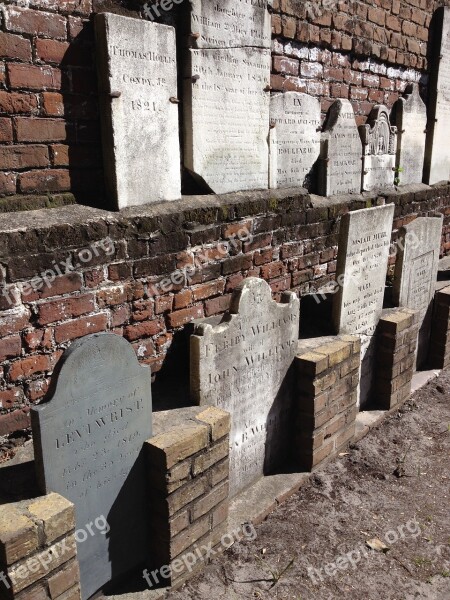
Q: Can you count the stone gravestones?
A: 11